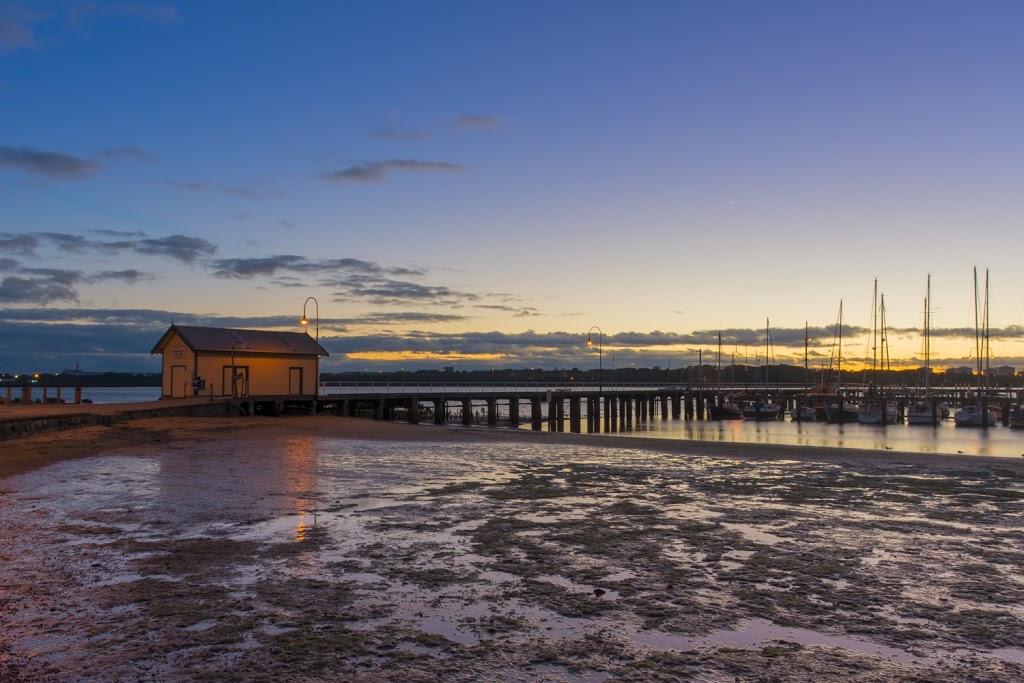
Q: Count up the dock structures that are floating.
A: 0